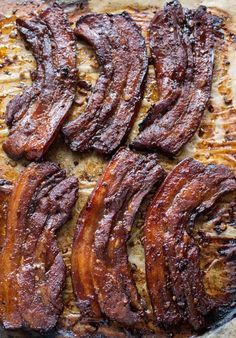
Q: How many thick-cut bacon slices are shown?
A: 6